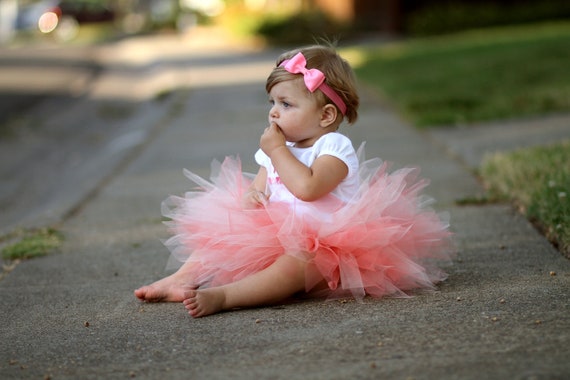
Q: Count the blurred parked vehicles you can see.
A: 1